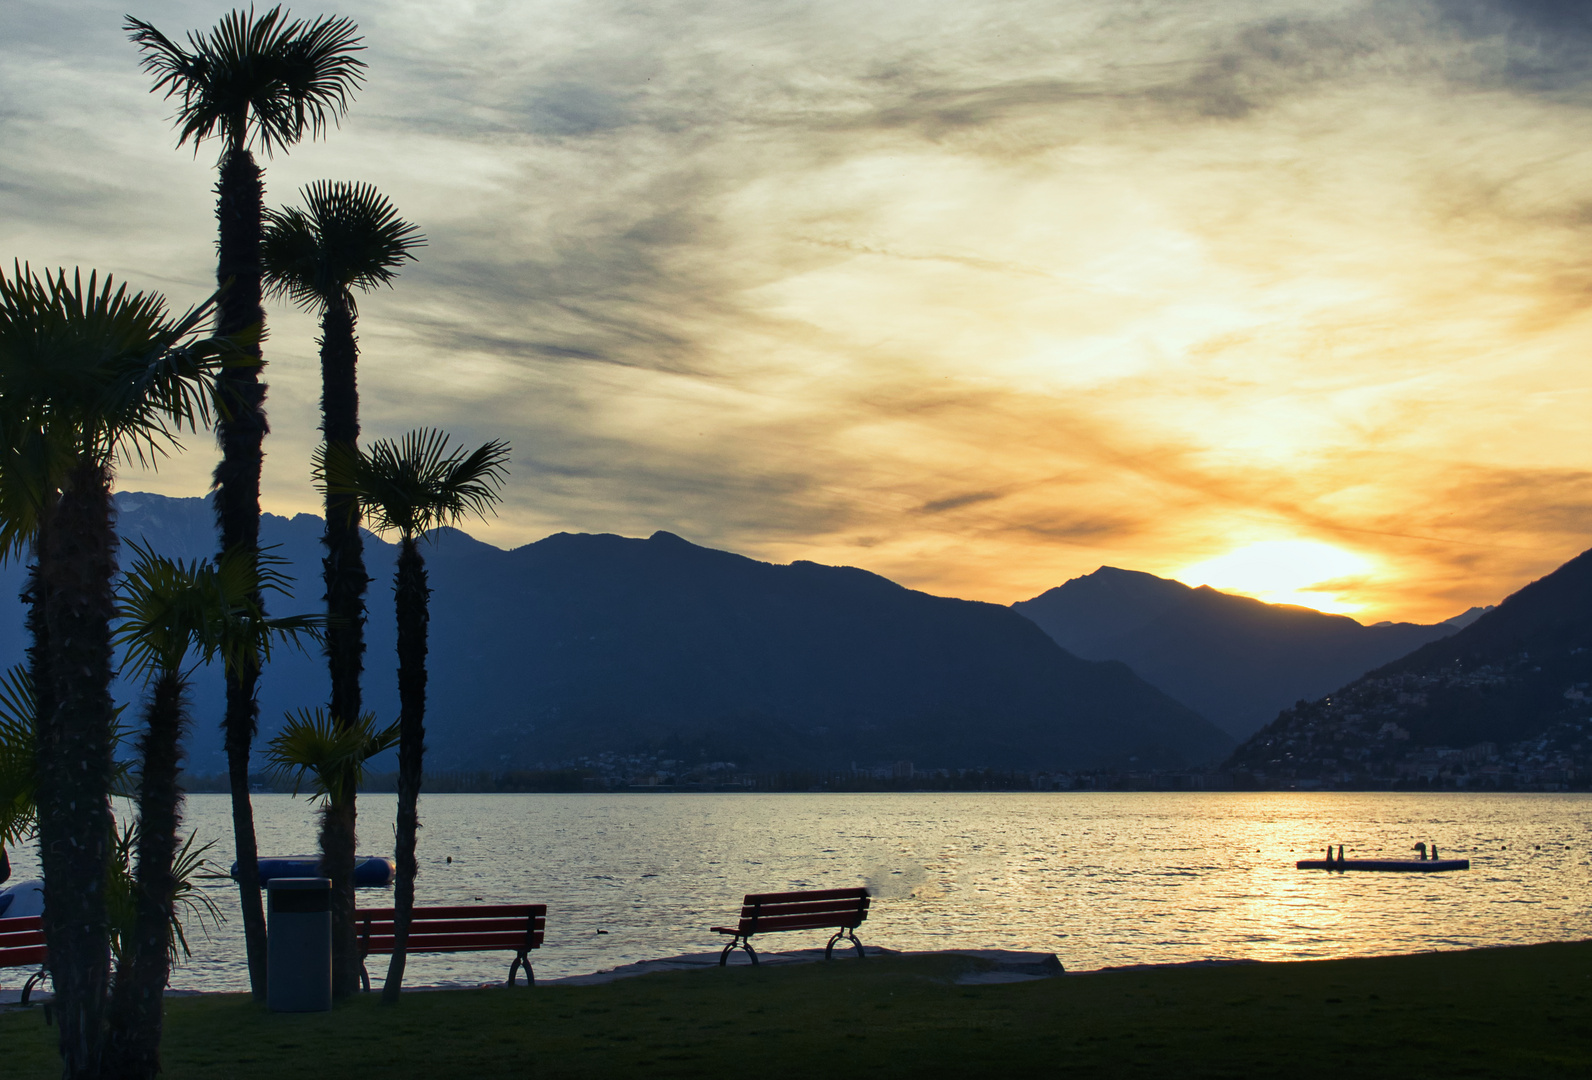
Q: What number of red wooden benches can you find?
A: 3